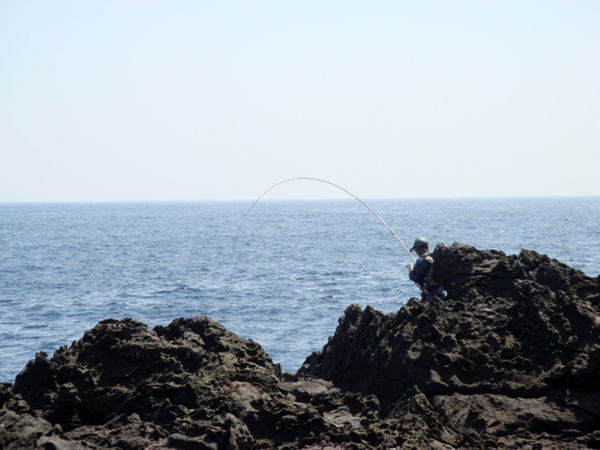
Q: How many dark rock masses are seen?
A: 2